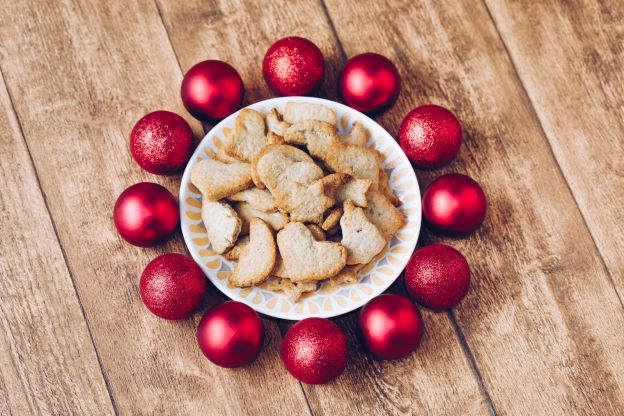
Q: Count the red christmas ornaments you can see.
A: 12